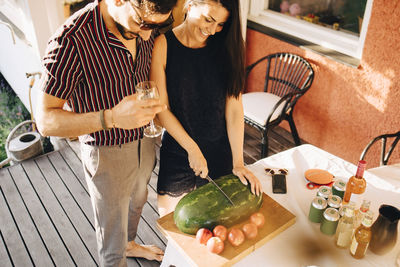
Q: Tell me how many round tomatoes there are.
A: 6